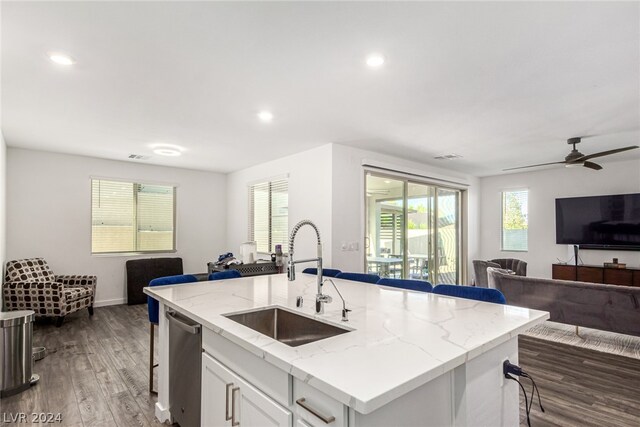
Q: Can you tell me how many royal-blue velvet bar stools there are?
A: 6